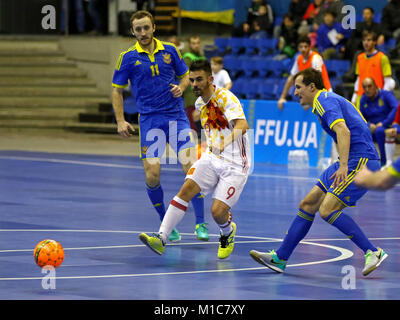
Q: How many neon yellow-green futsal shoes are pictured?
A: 2